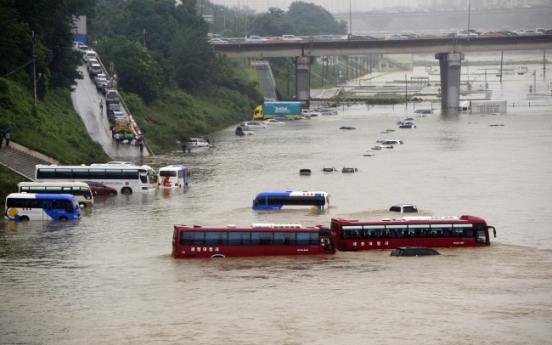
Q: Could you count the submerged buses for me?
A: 7